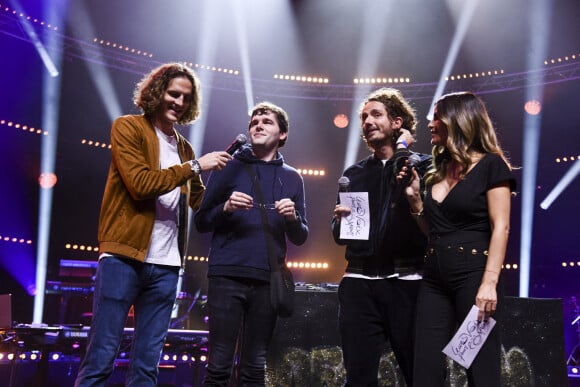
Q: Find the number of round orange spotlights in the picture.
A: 3